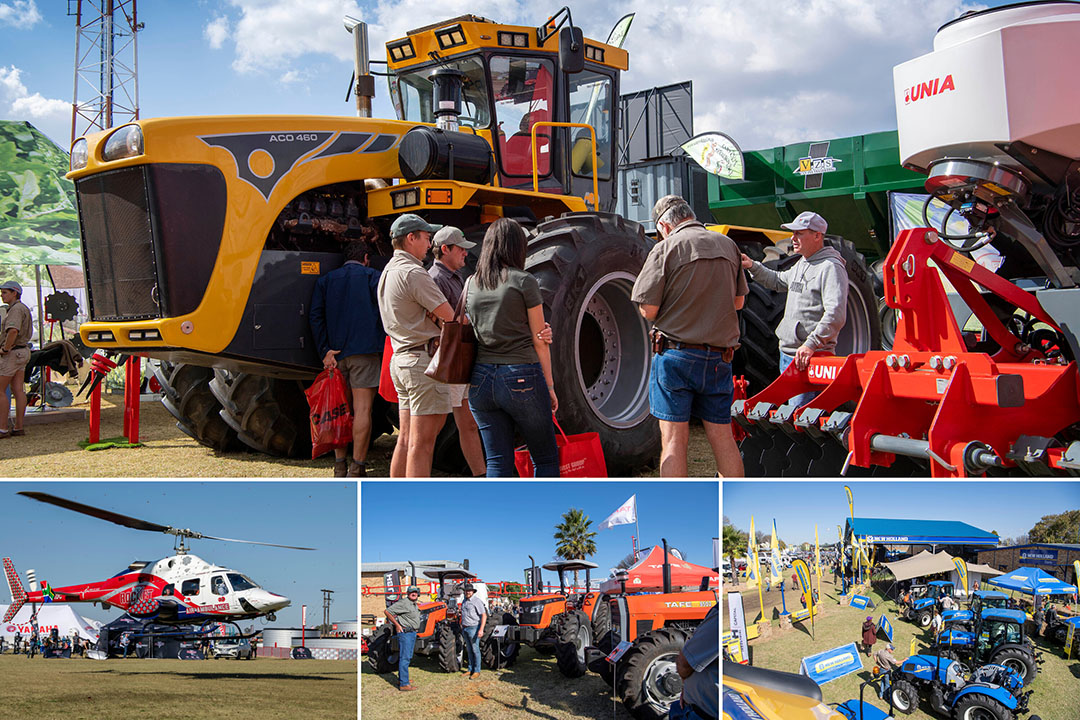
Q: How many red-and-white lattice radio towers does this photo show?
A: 1